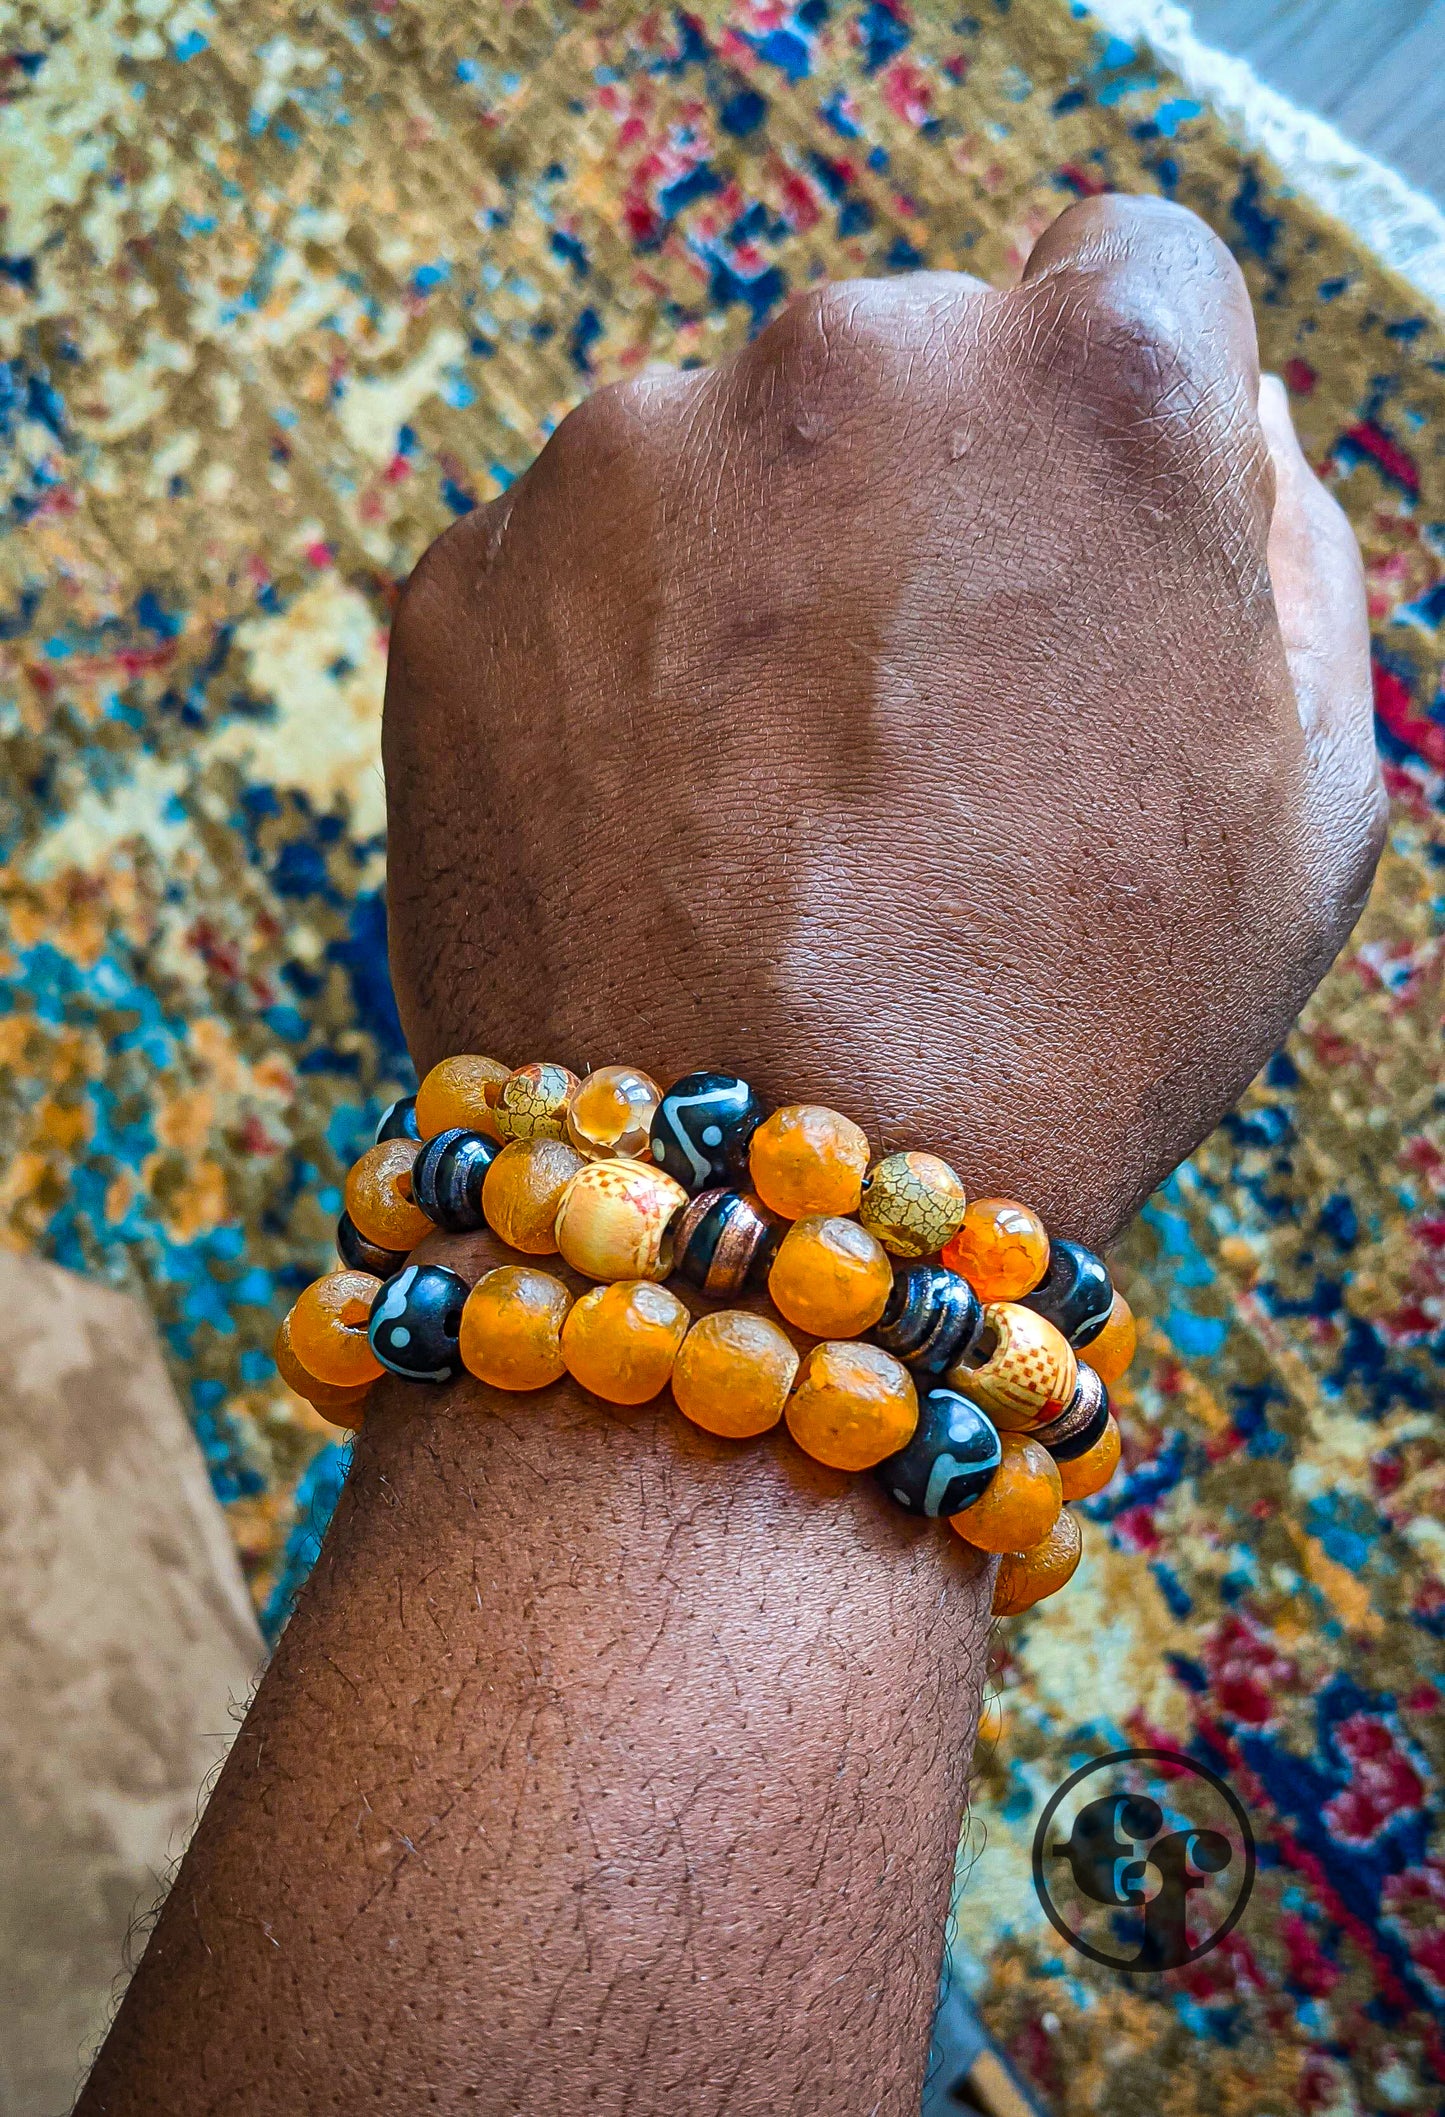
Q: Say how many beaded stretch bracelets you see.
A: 3